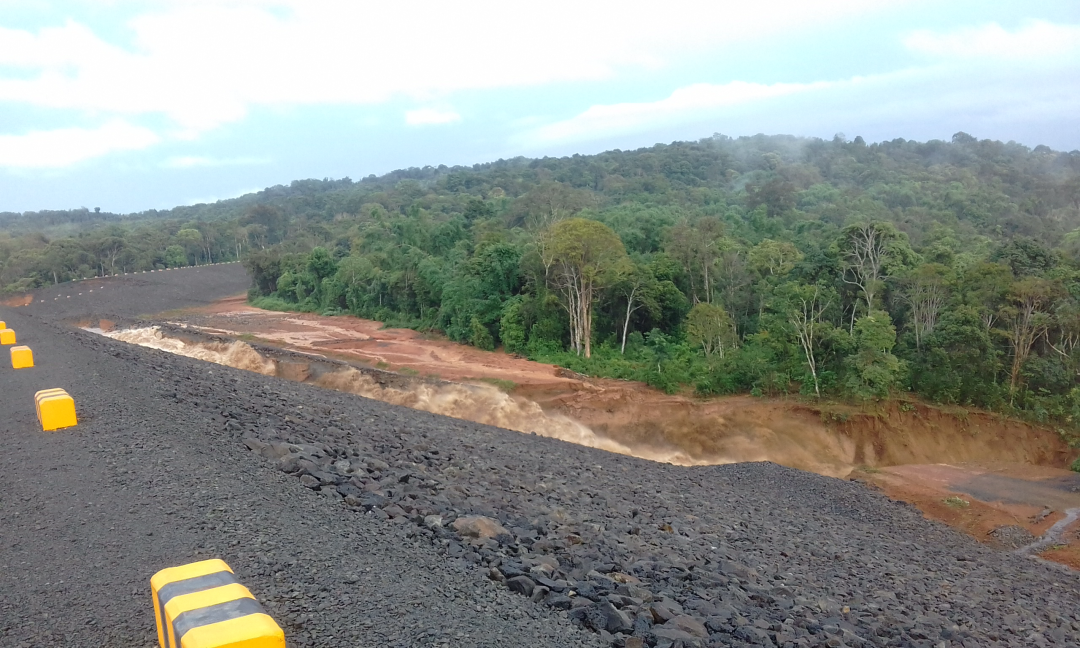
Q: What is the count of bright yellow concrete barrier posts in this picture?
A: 5